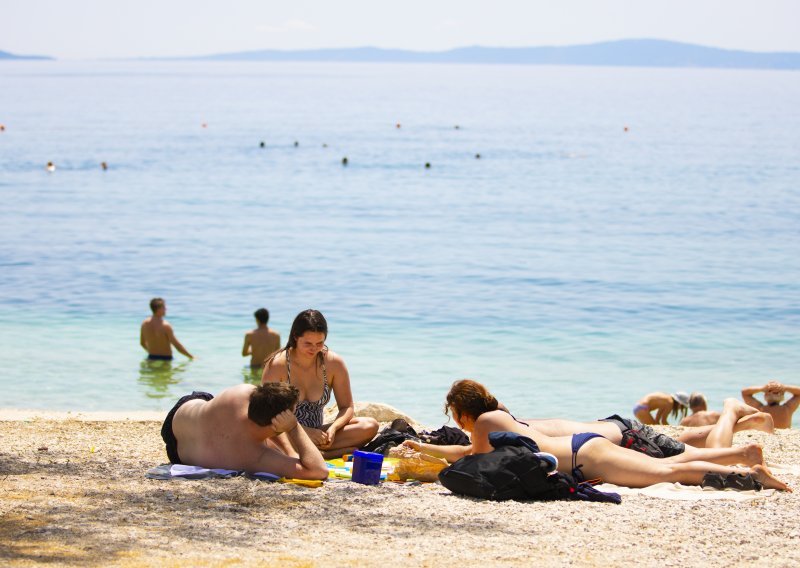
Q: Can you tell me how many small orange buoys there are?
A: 4